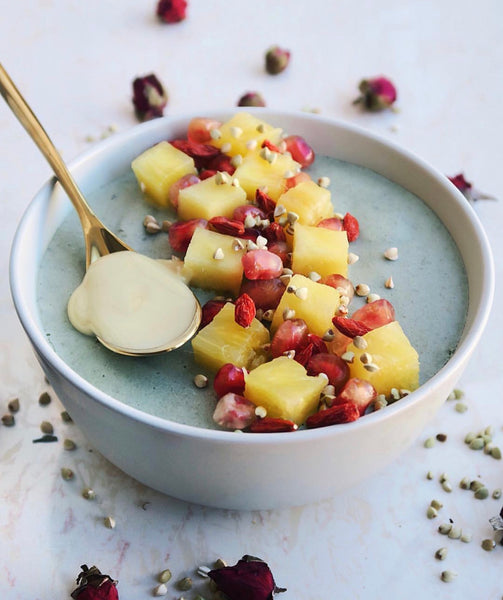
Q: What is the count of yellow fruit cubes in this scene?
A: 11